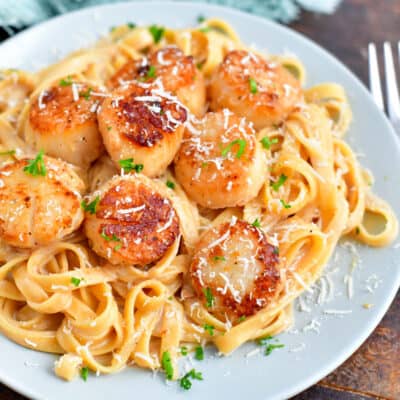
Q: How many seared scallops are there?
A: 8